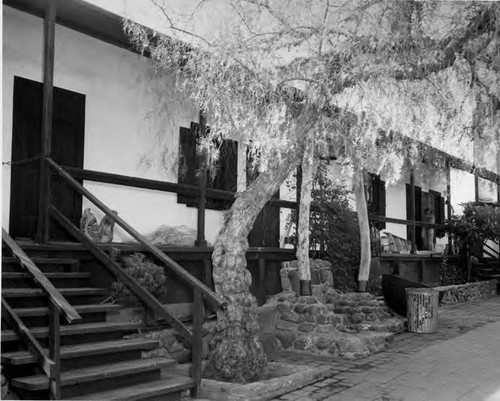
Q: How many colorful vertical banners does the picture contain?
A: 0